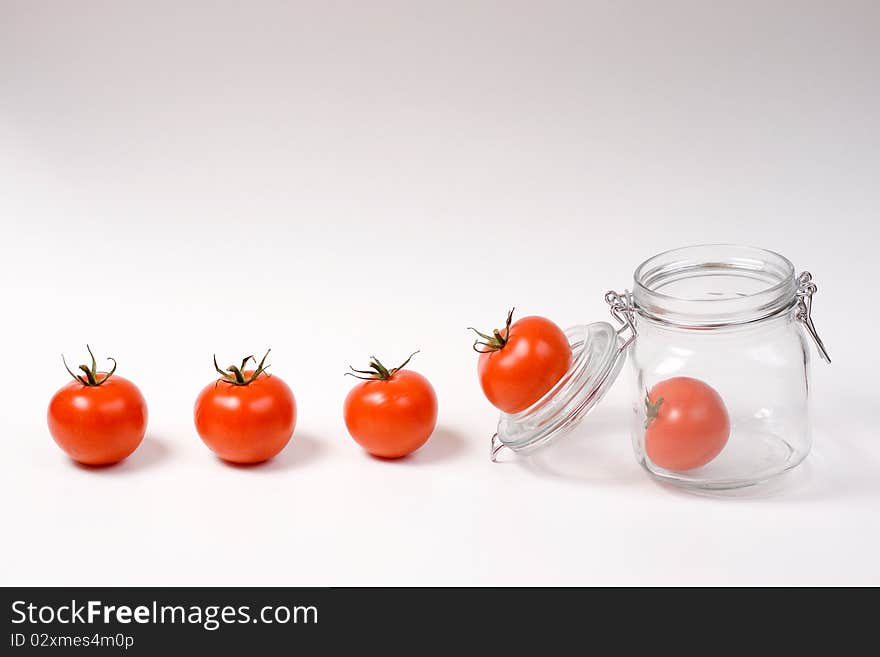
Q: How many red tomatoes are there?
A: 5